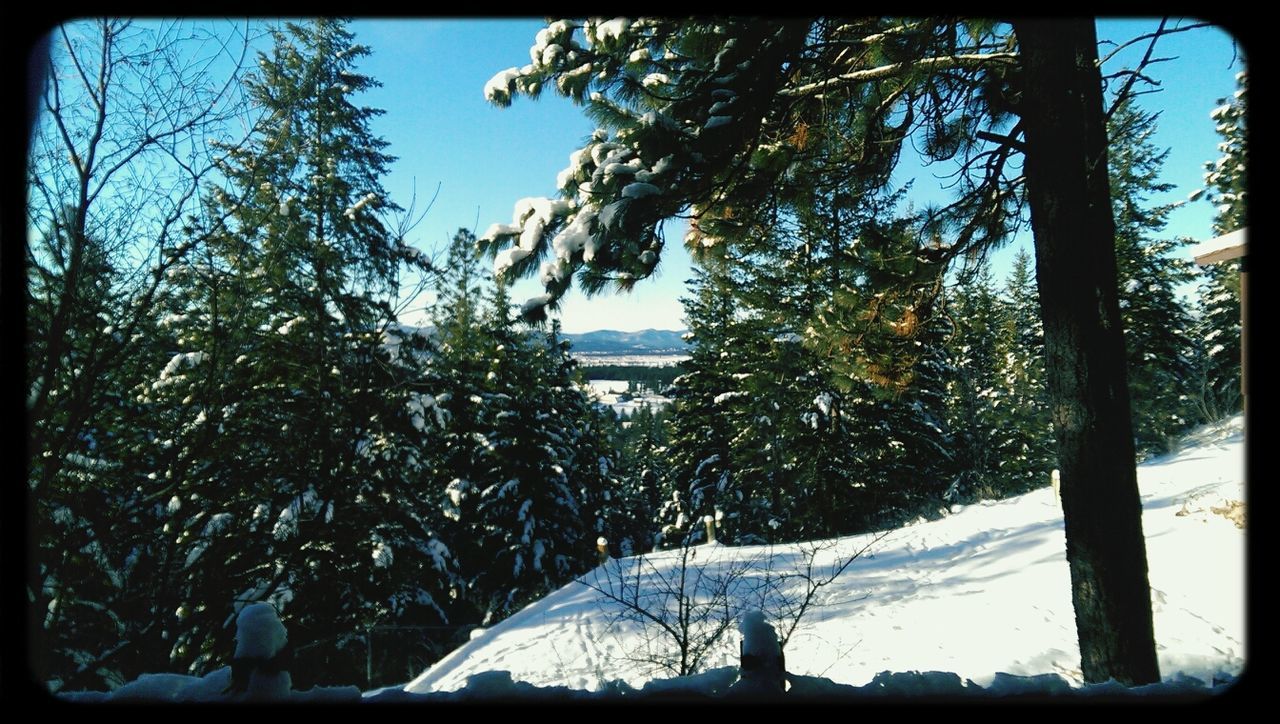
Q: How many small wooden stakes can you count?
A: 3